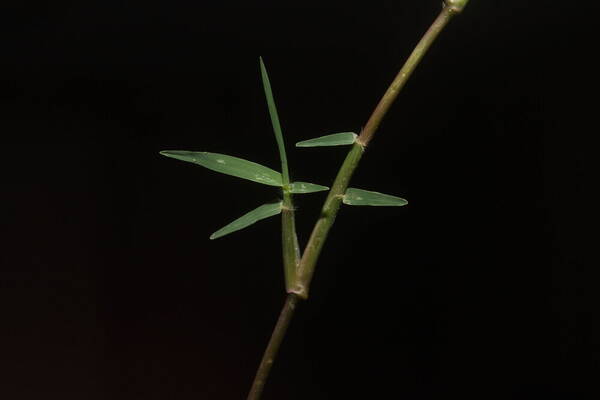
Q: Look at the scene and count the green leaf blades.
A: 6